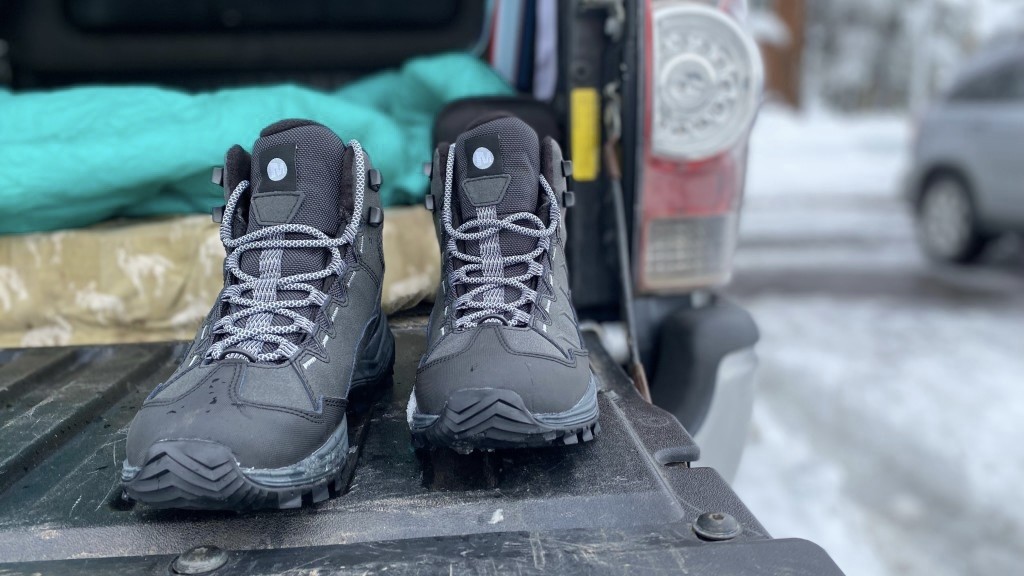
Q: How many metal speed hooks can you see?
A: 8